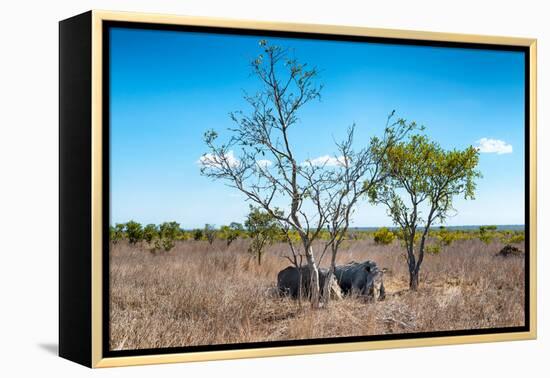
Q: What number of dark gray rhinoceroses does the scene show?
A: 2